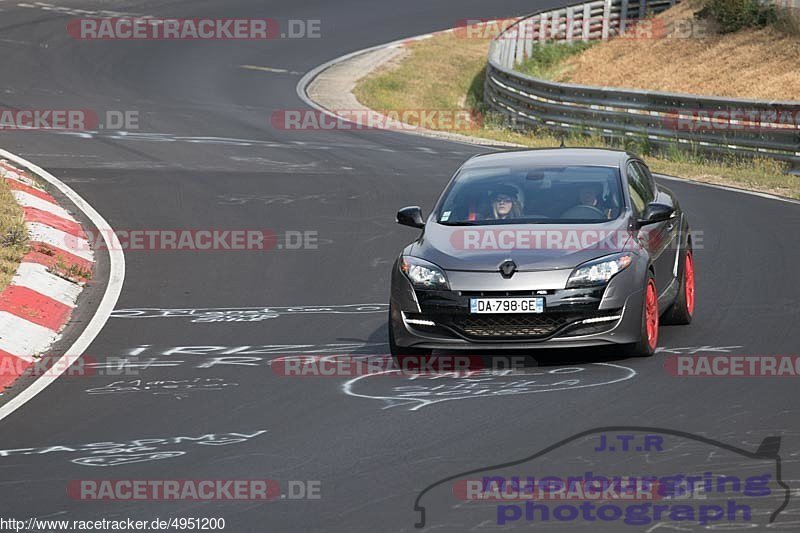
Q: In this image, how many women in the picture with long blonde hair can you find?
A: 1